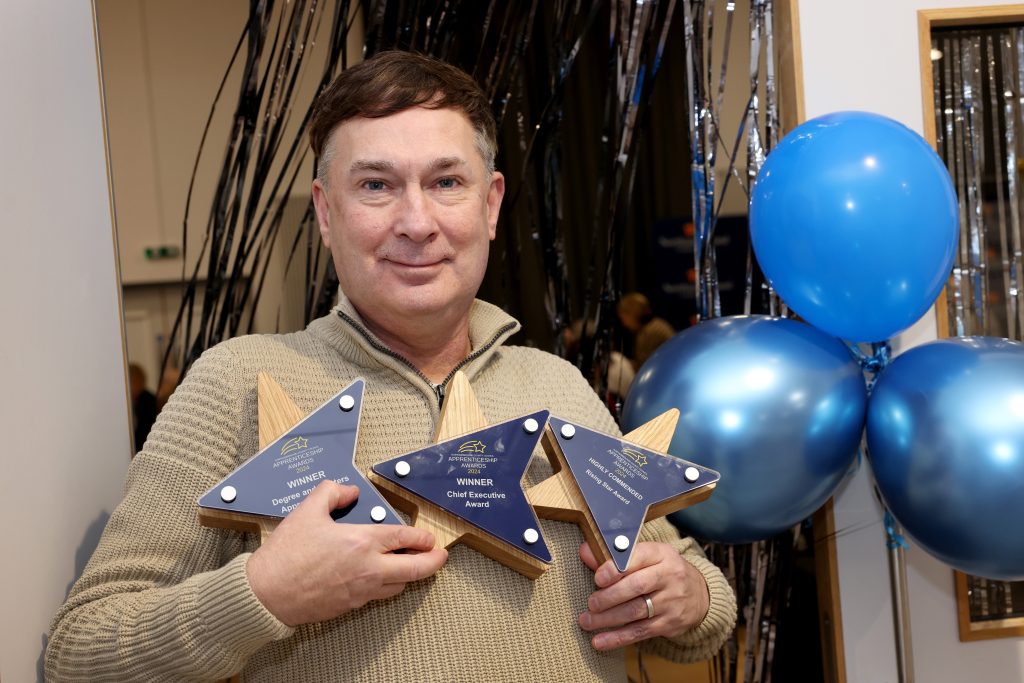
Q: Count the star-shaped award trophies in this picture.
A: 3